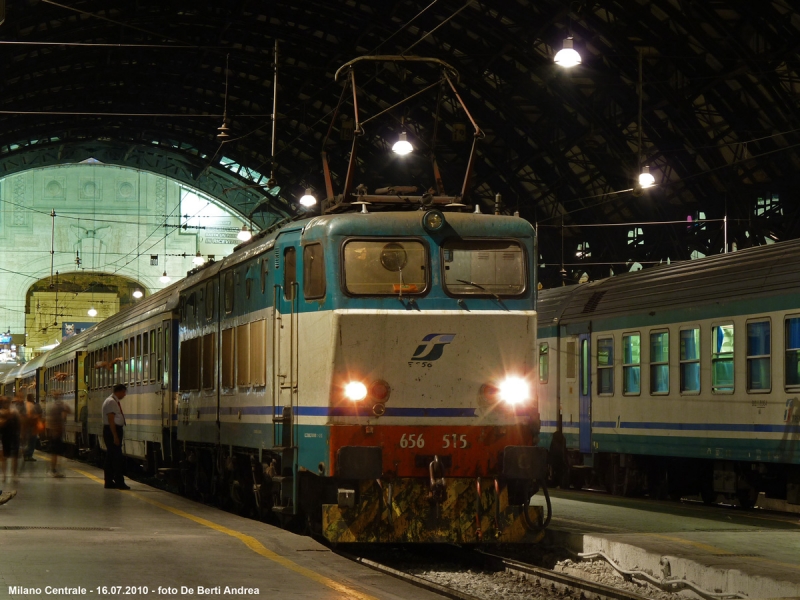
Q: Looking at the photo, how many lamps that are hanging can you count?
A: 9